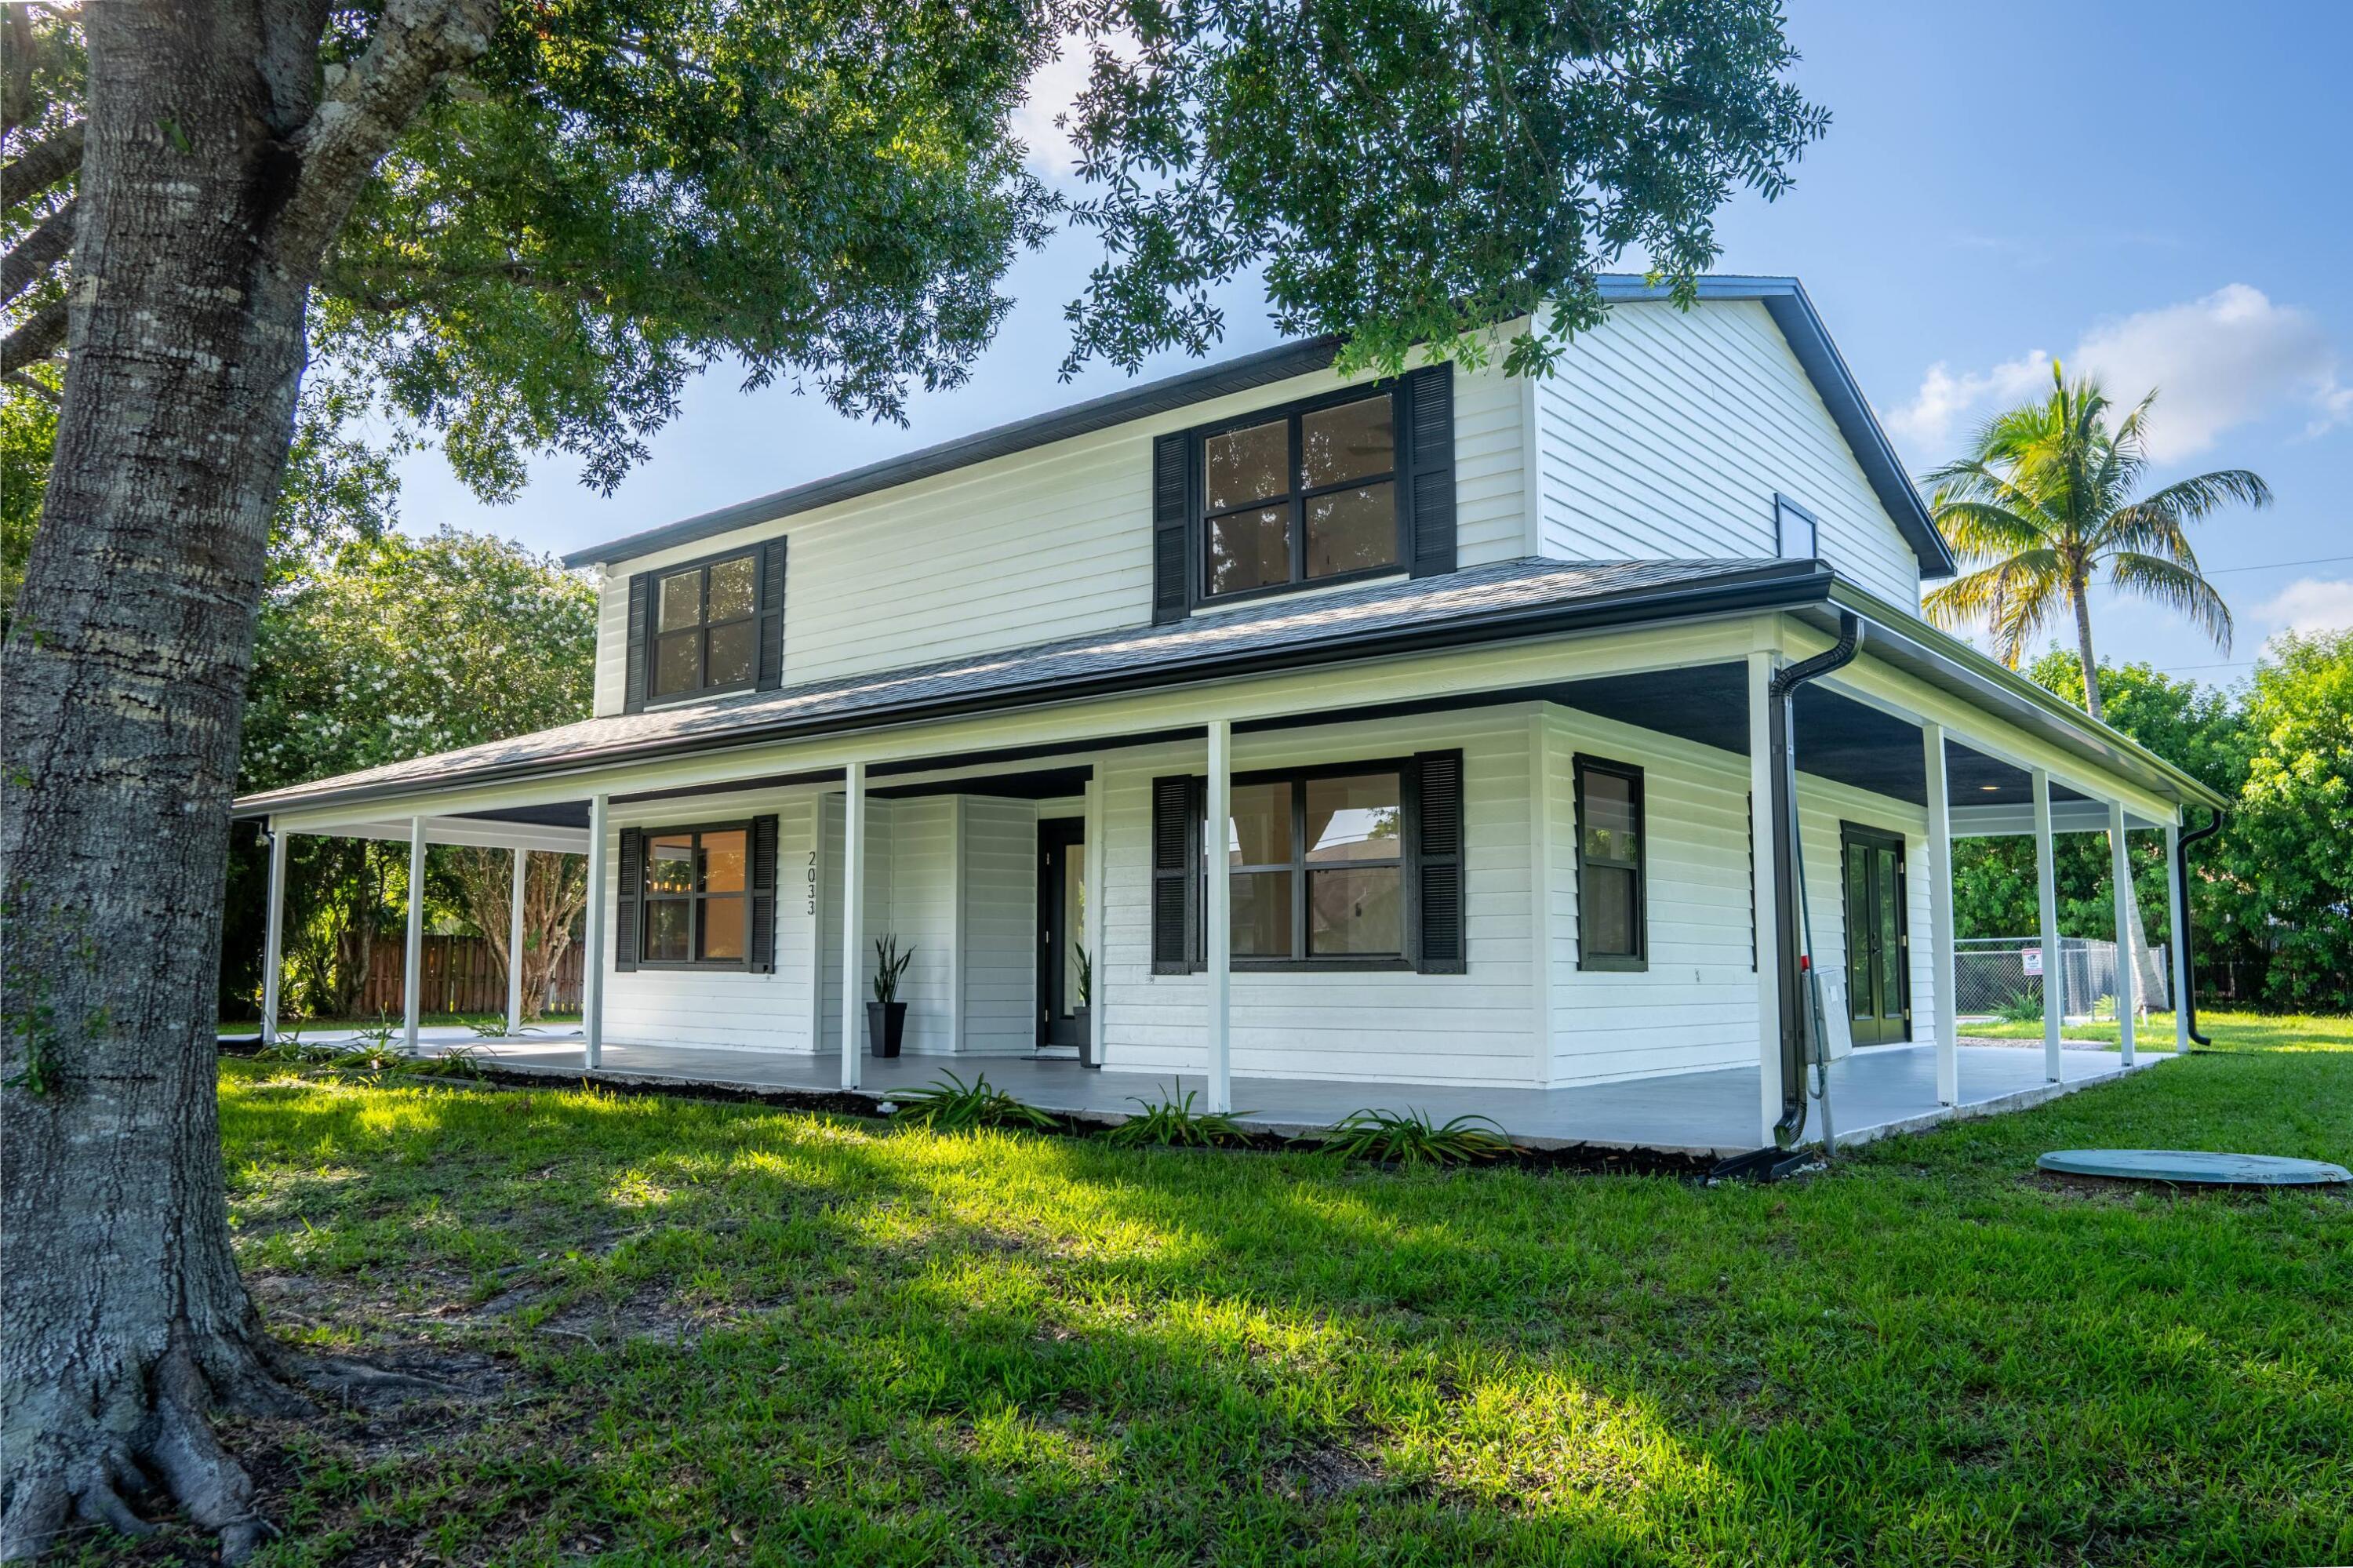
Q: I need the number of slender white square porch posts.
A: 11